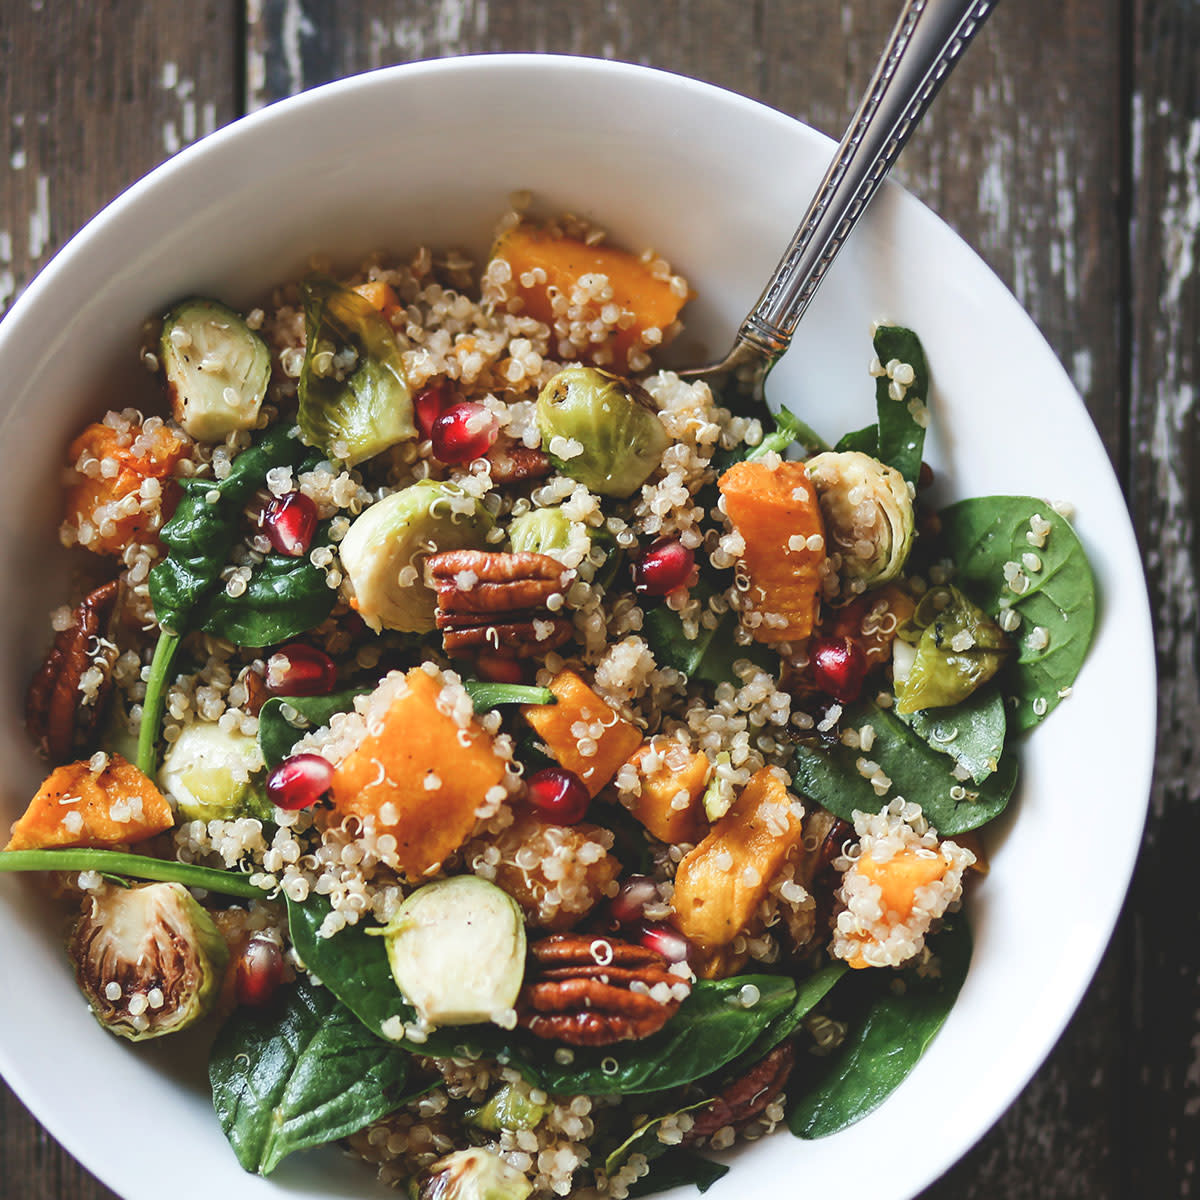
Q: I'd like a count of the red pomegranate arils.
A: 11